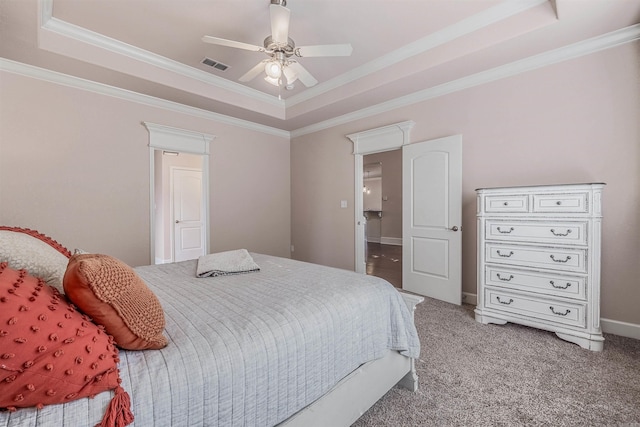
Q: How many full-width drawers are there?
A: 4